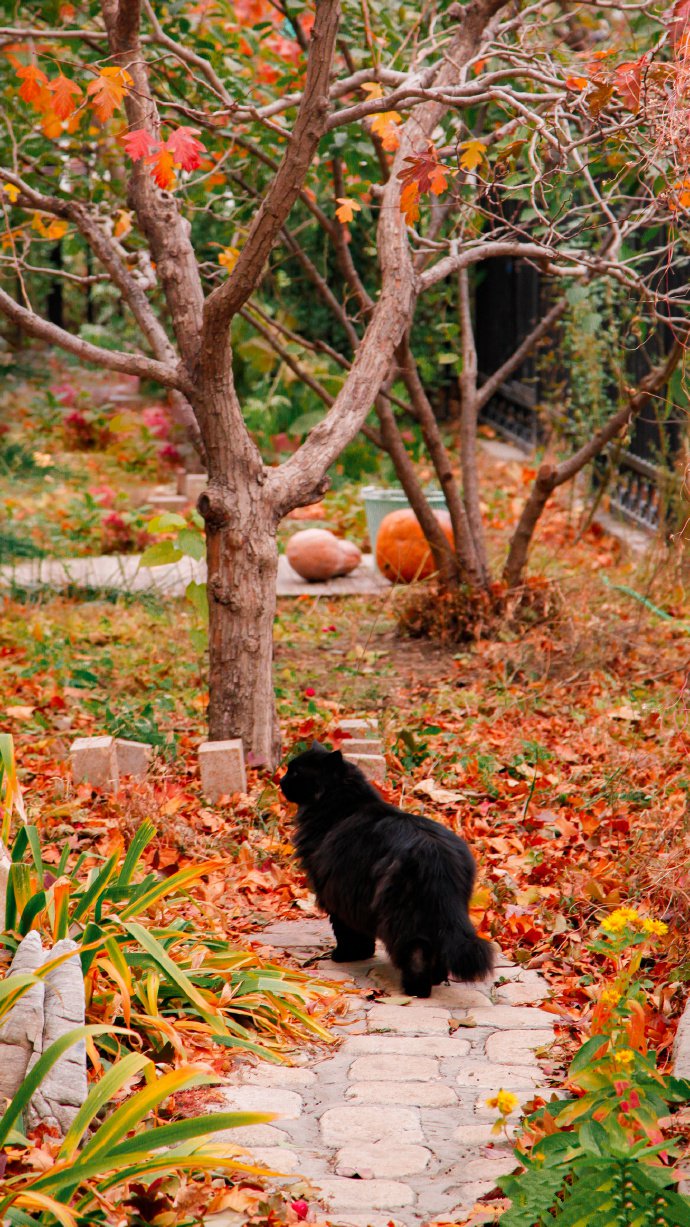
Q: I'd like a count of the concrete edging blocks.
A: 6